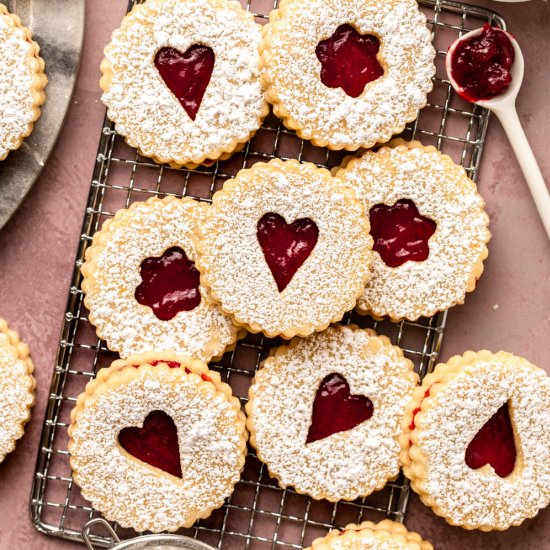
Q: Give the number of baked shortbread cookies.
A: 11